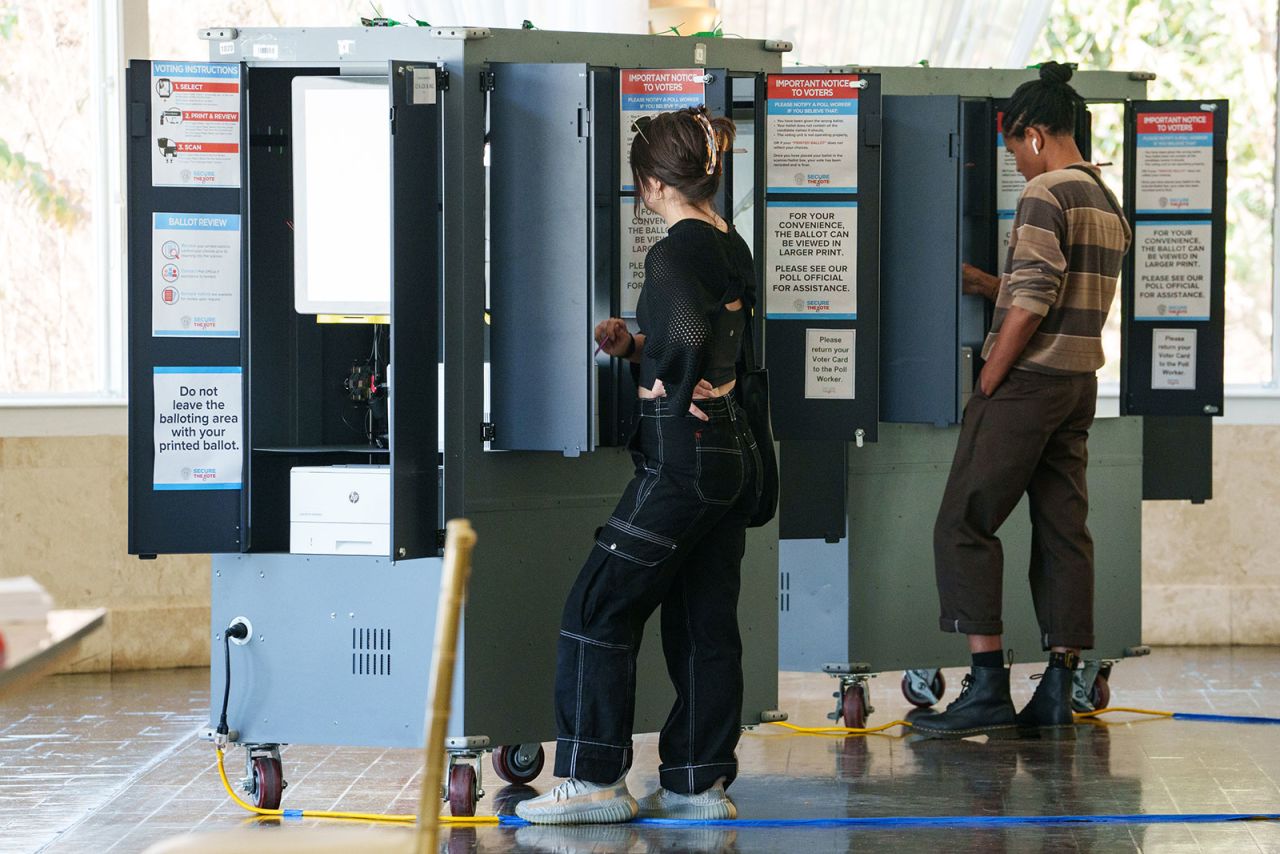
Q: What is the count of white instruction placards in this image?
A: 13